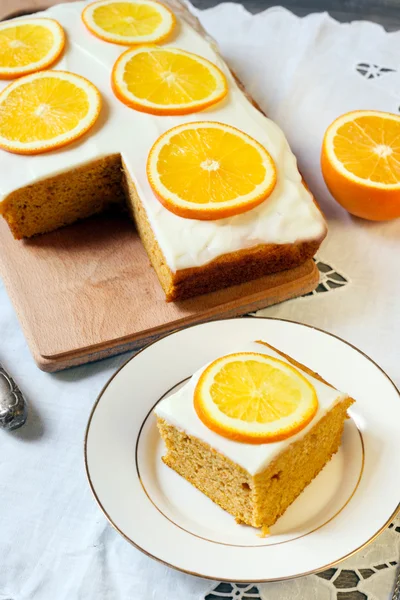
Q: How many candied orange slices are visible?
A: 6